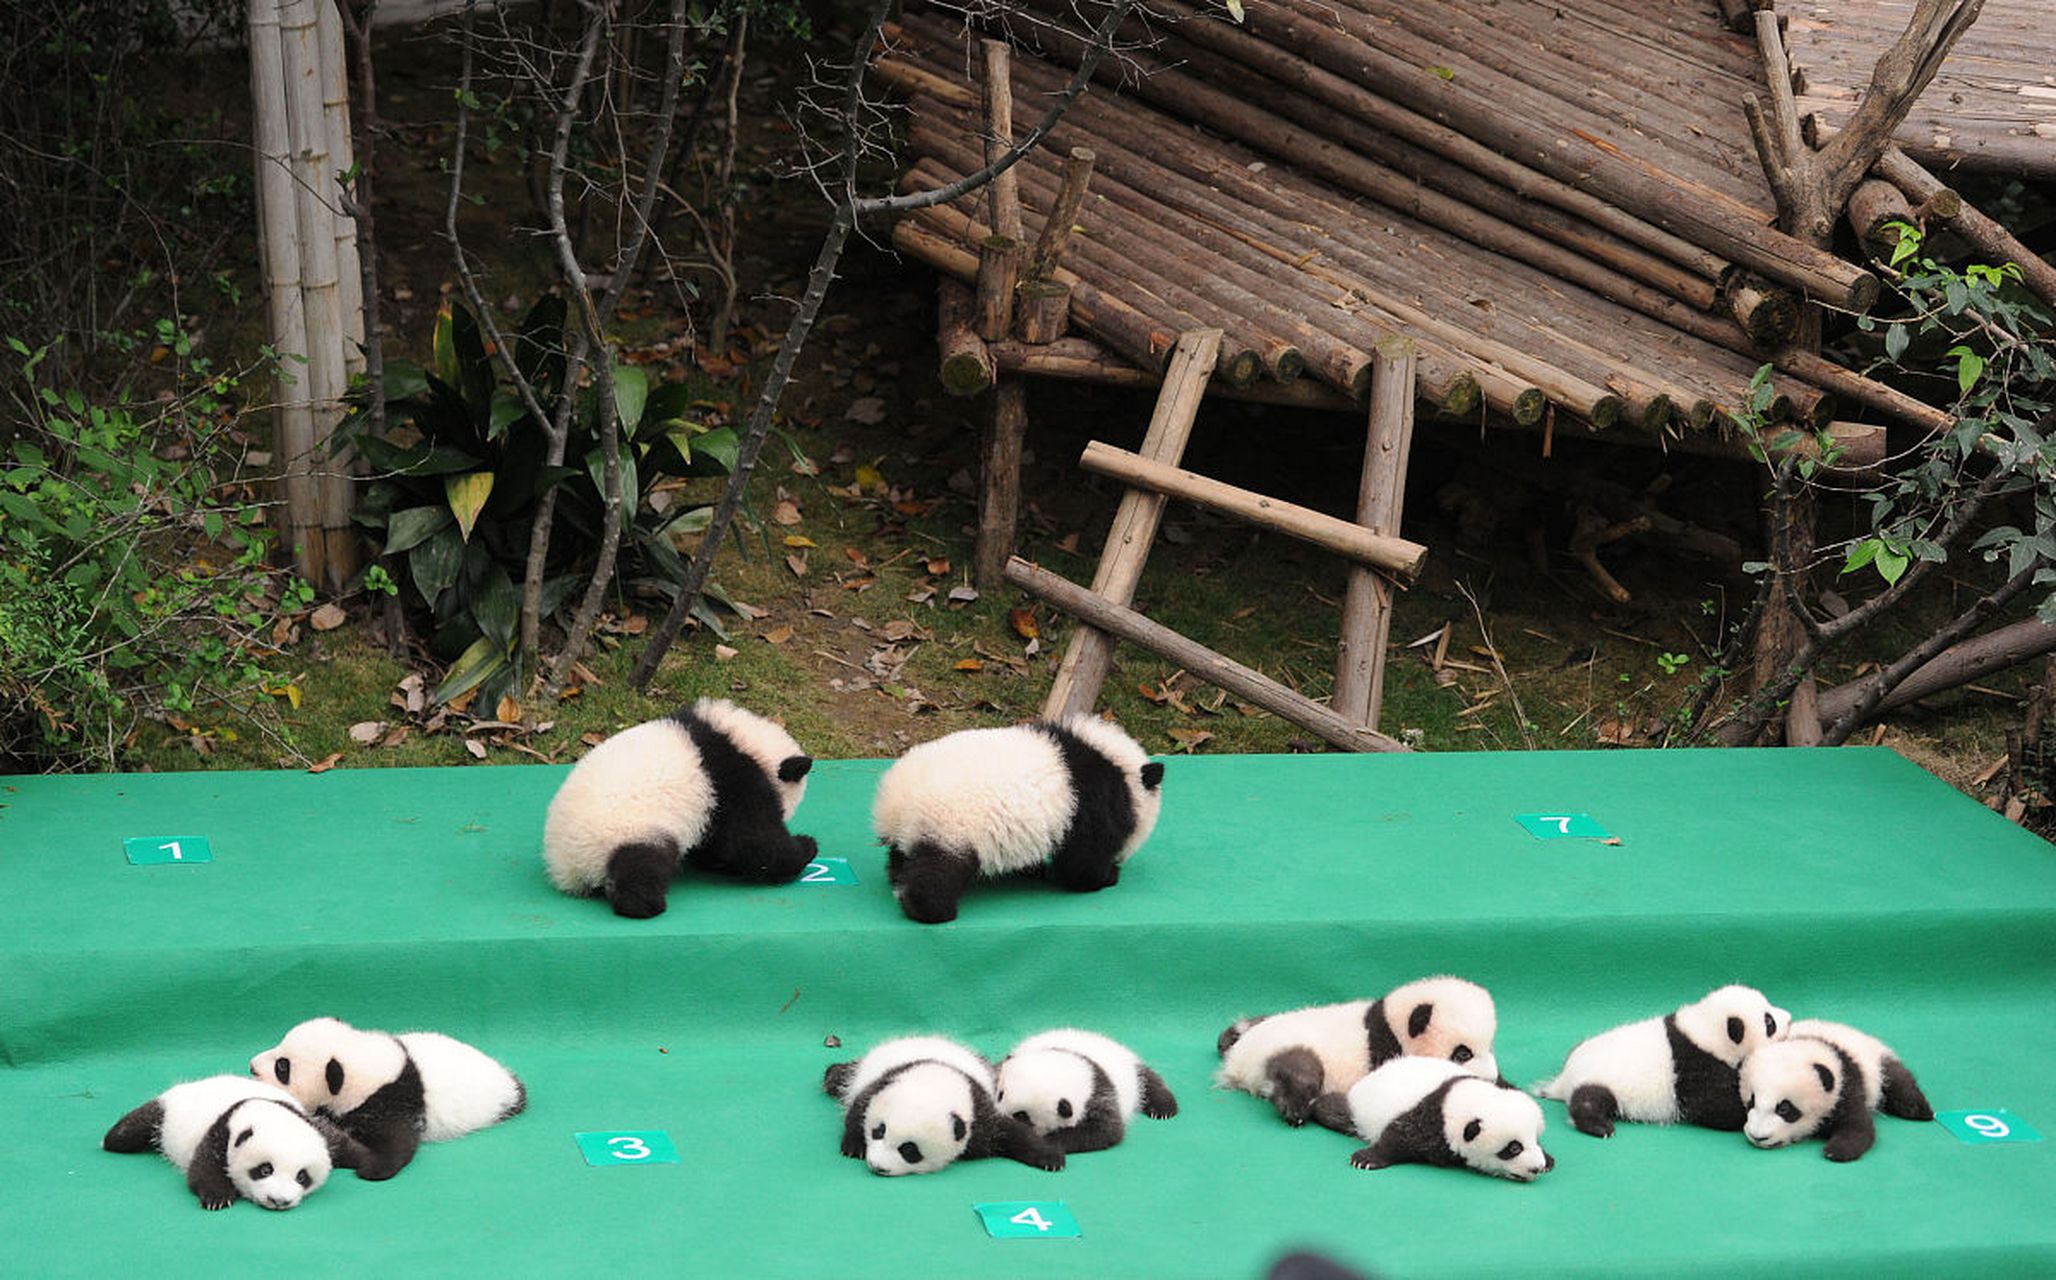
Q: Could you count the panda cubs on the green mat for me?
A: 10